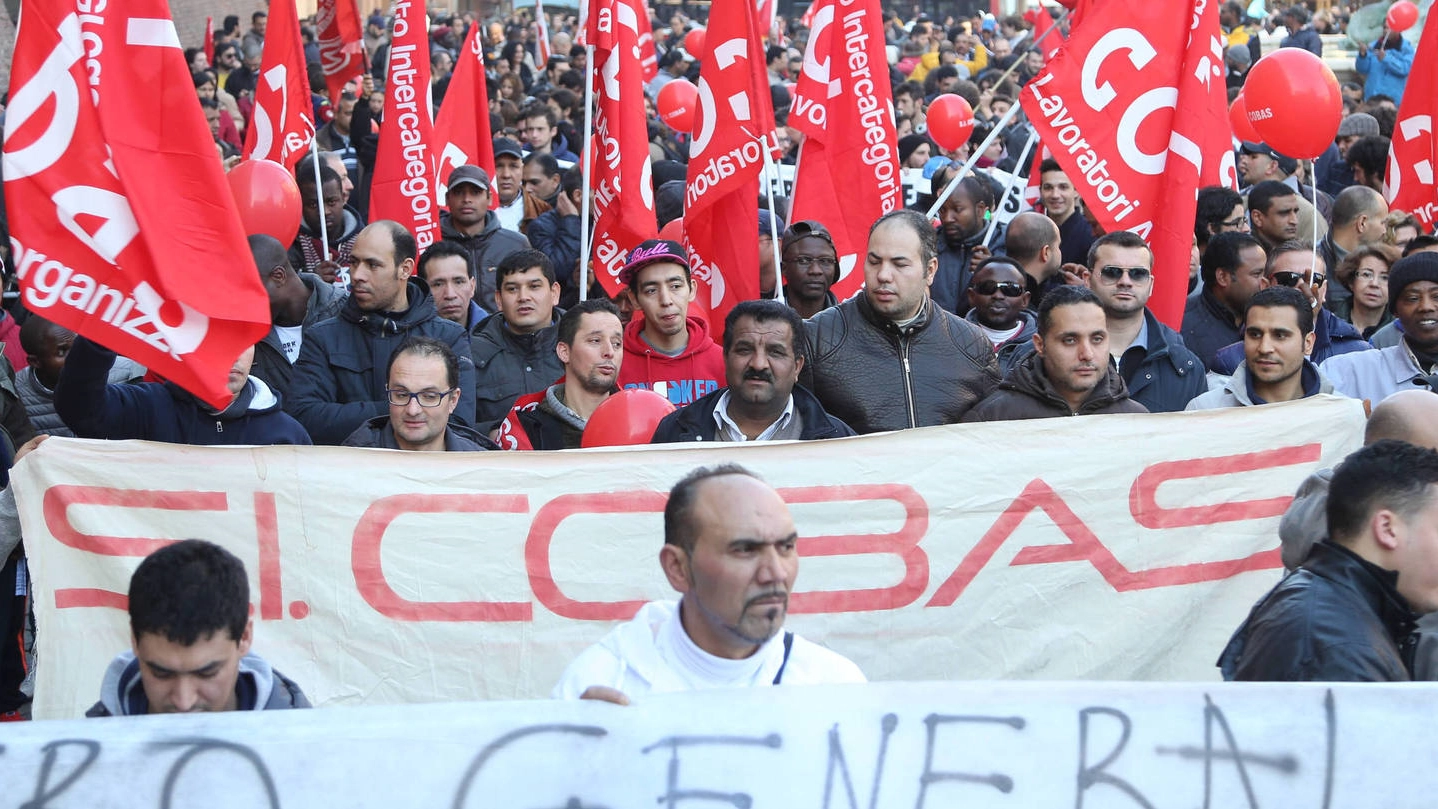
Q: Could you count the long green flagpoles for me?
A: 0